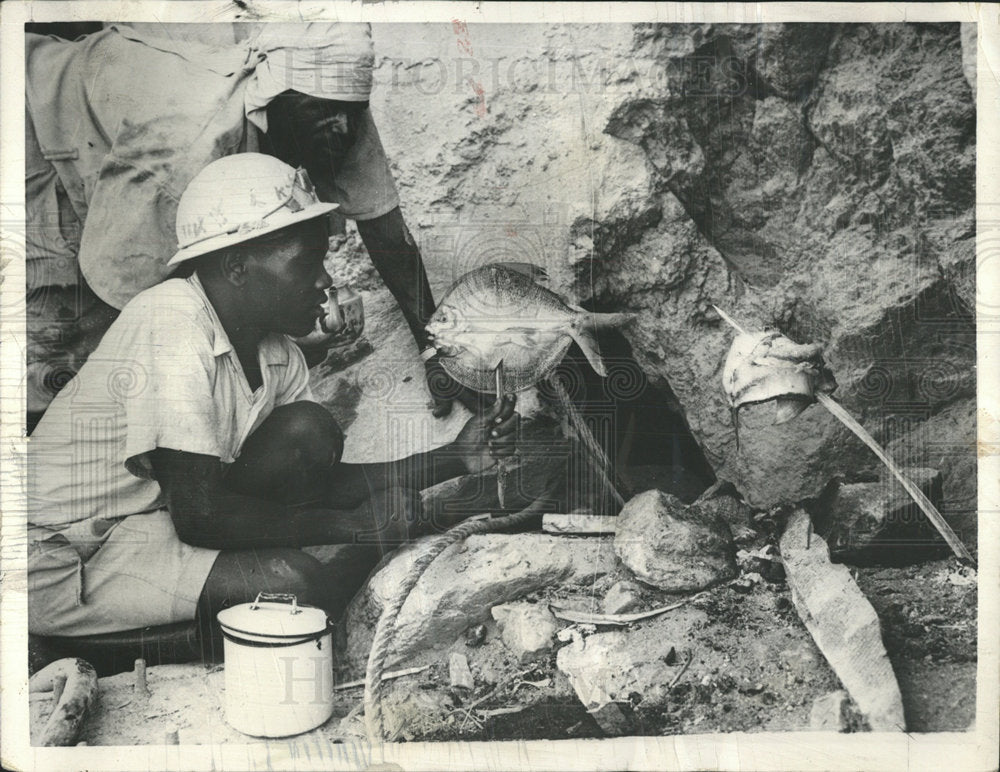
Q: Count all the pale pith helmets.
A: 1